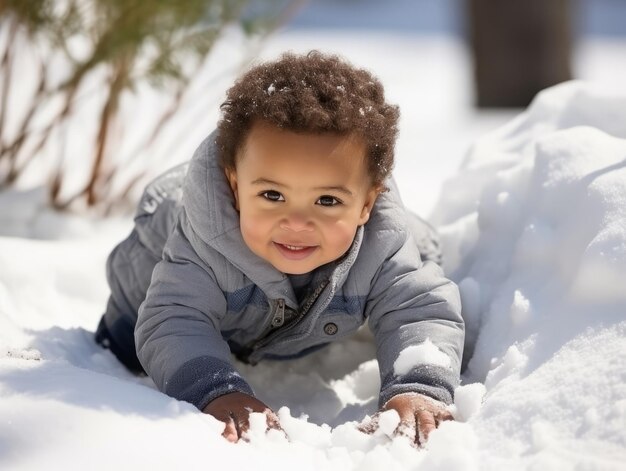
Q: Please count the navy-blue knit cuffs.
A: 2